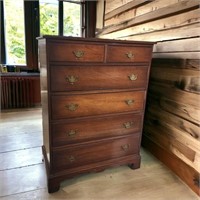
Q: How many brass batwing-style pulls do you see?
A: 10